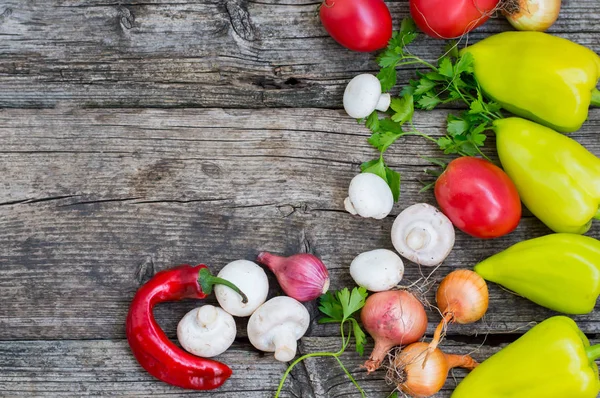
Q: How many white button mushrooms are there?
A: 7